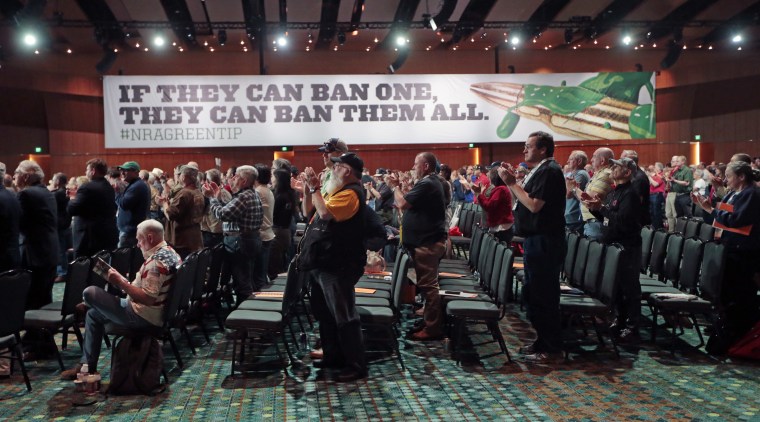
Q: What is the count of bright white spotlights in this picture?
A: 7